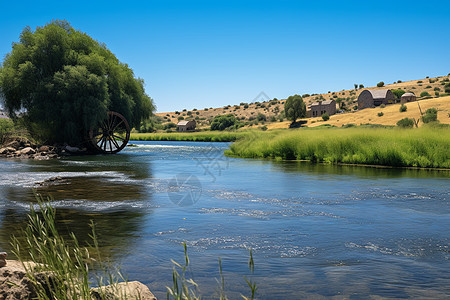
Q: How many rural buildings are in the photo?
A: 4